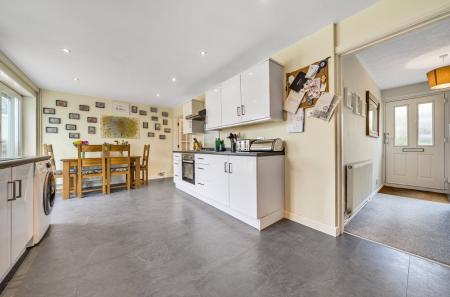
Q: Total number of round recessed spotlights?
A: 5